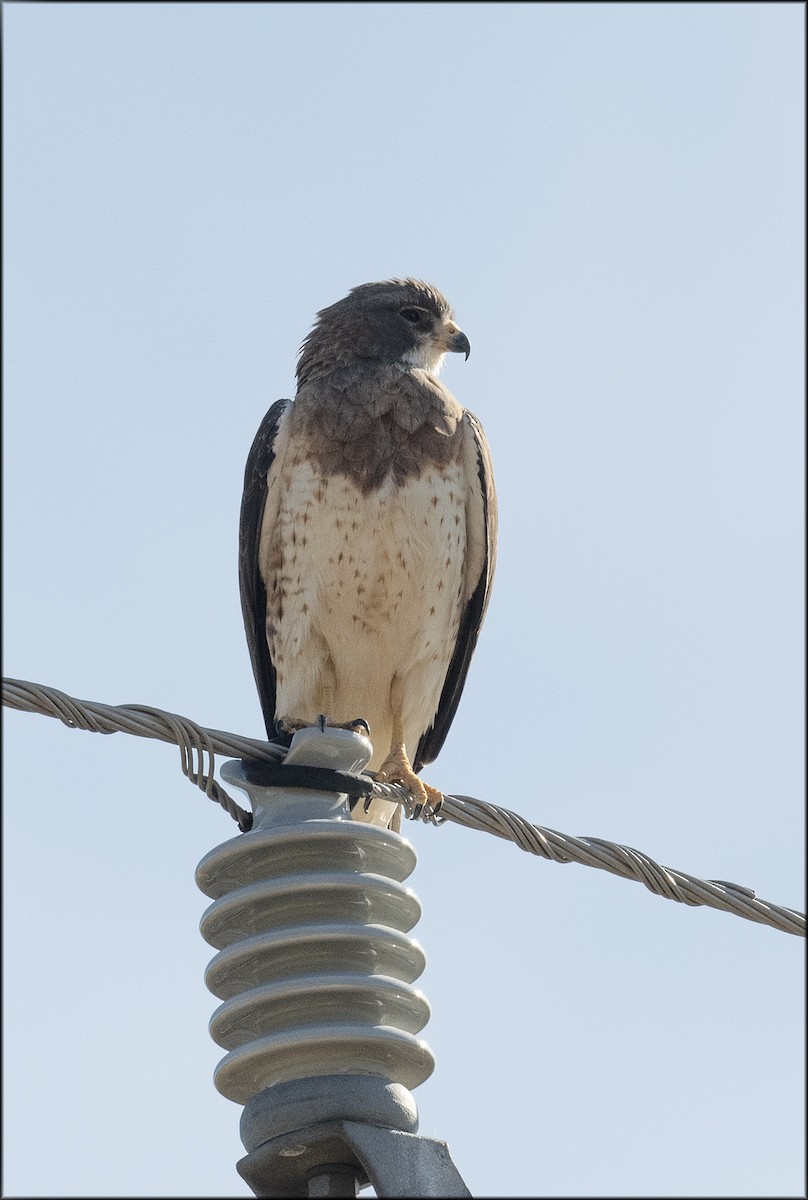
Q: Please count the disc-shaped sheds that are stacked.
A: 5